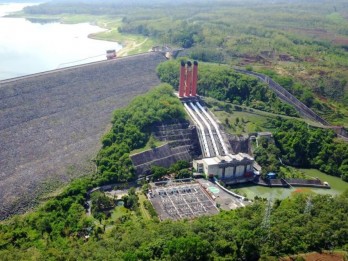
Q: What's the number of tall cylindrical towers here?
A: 3